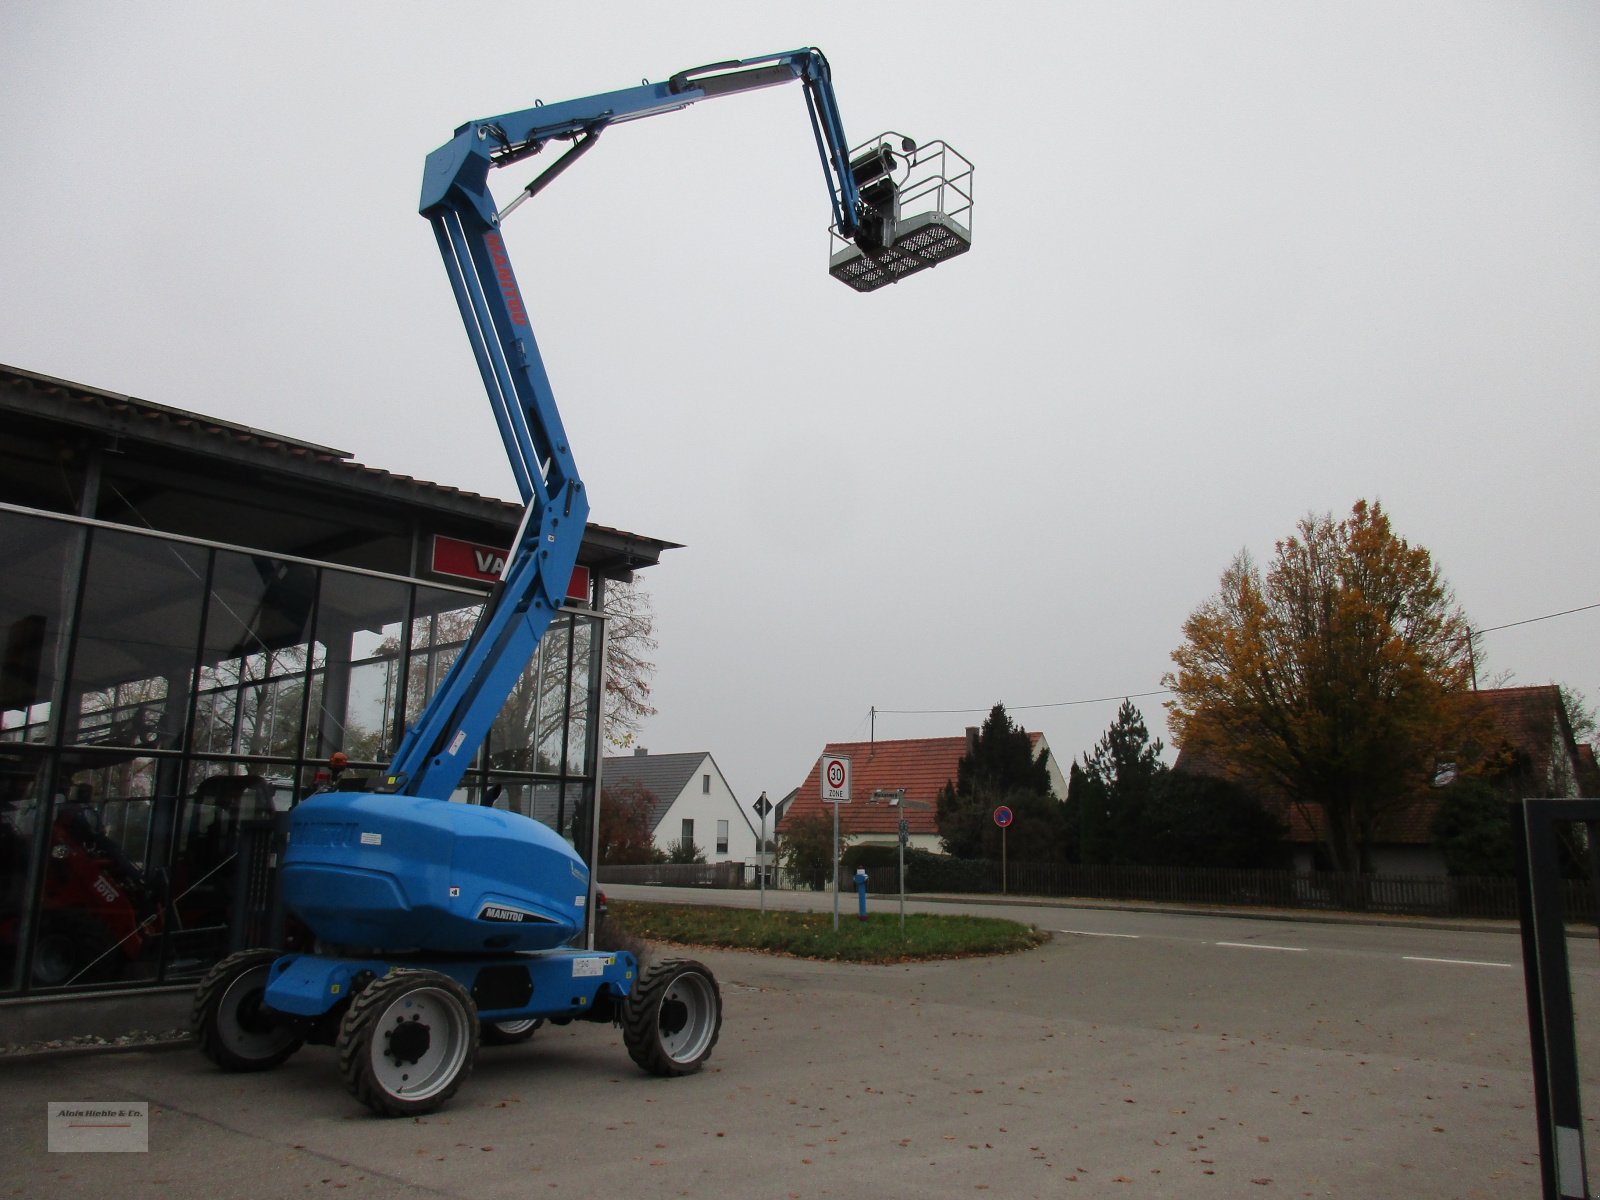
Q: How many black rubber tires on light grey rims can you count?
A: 4